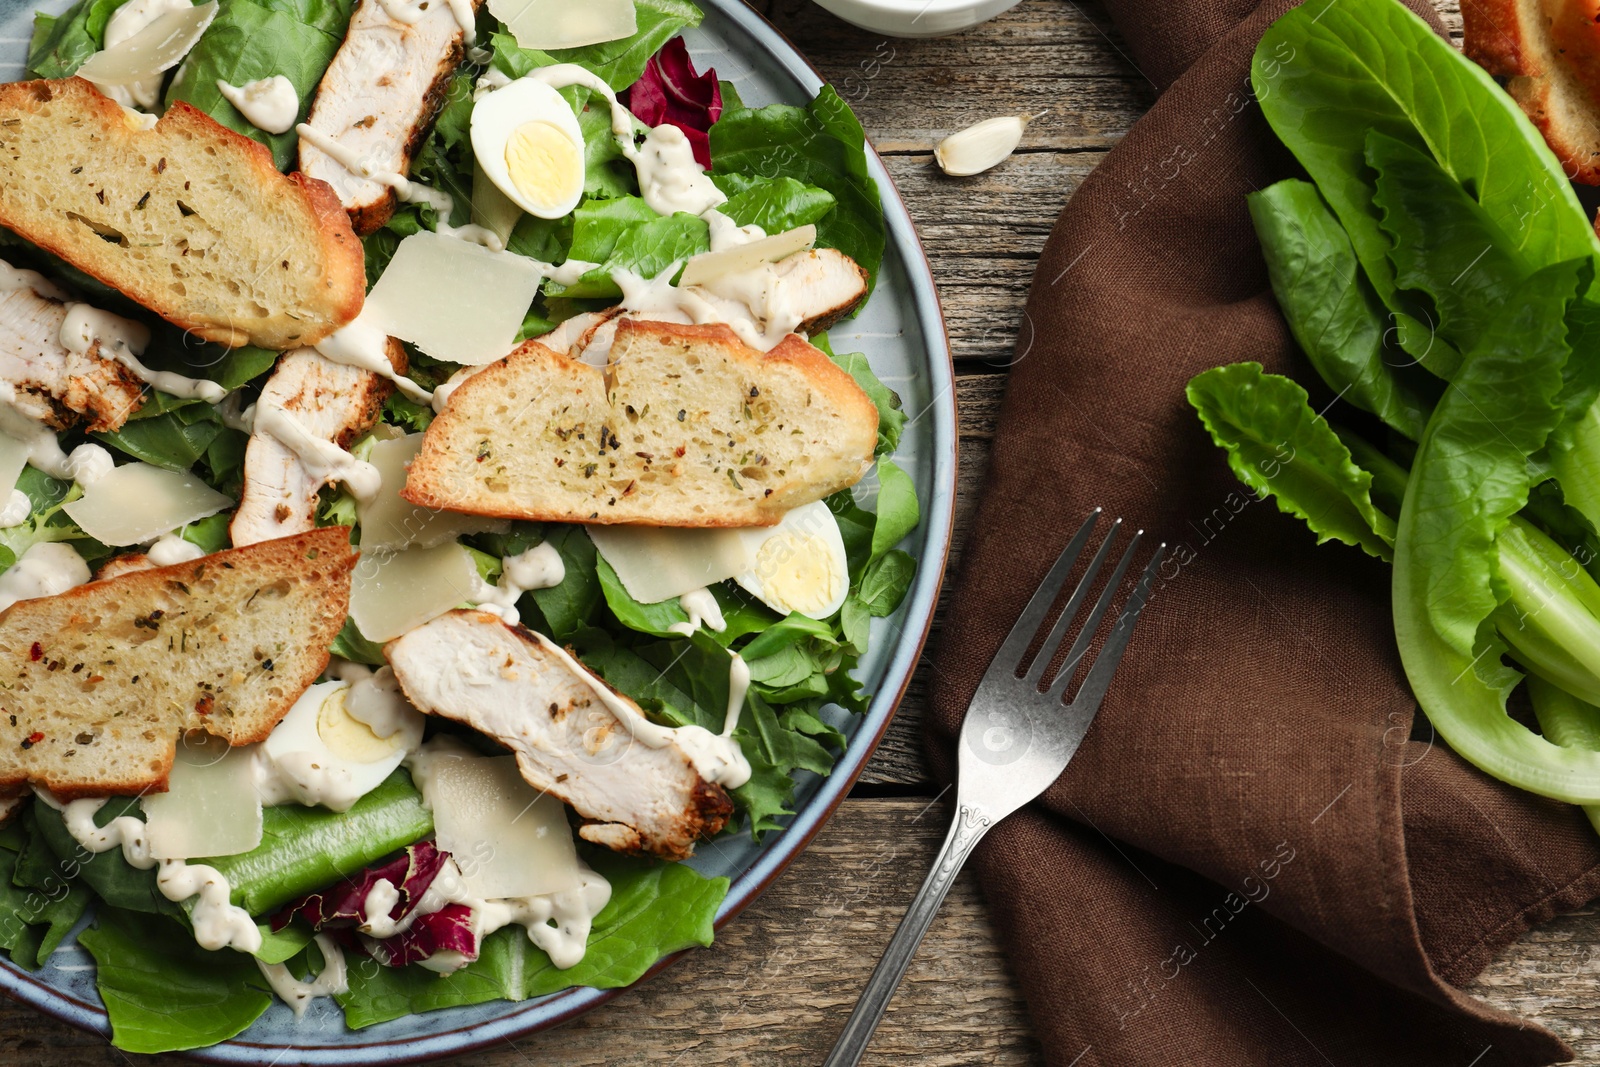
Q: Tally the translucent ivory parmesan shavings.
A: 11